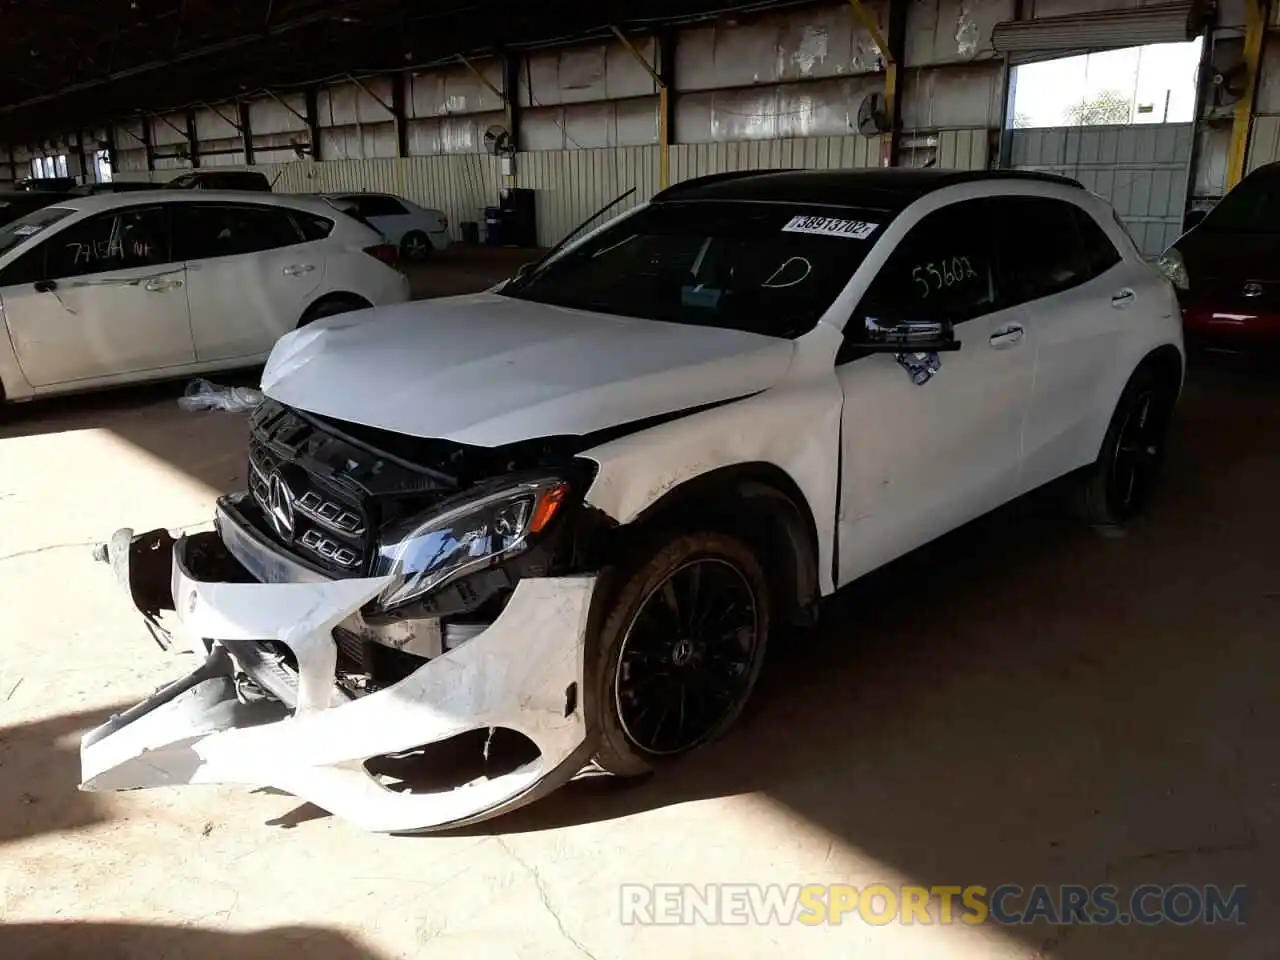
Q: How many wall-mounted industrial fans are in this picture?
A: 3